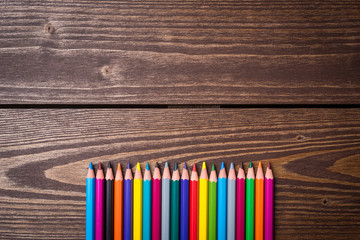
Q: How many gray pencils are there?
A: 2